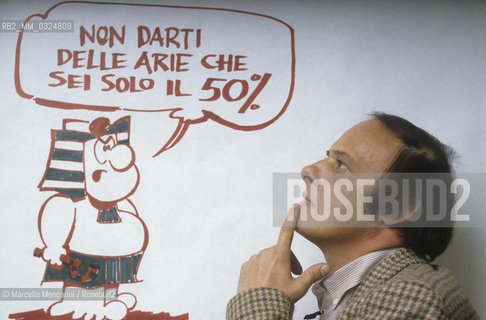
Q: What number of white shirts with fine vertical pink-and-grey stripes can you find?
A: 1